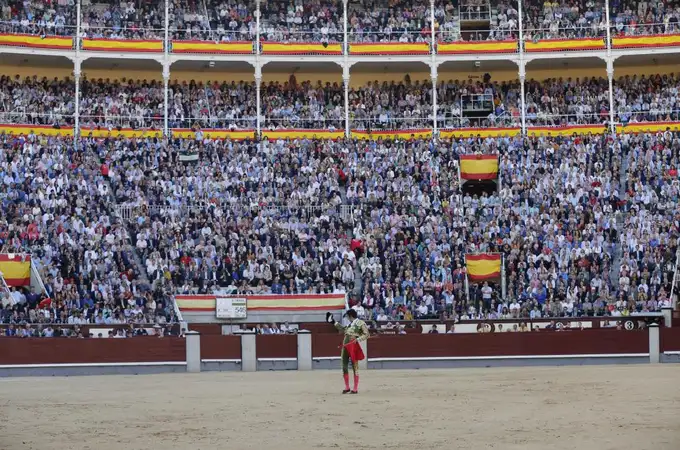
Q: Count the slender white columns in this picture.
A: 7